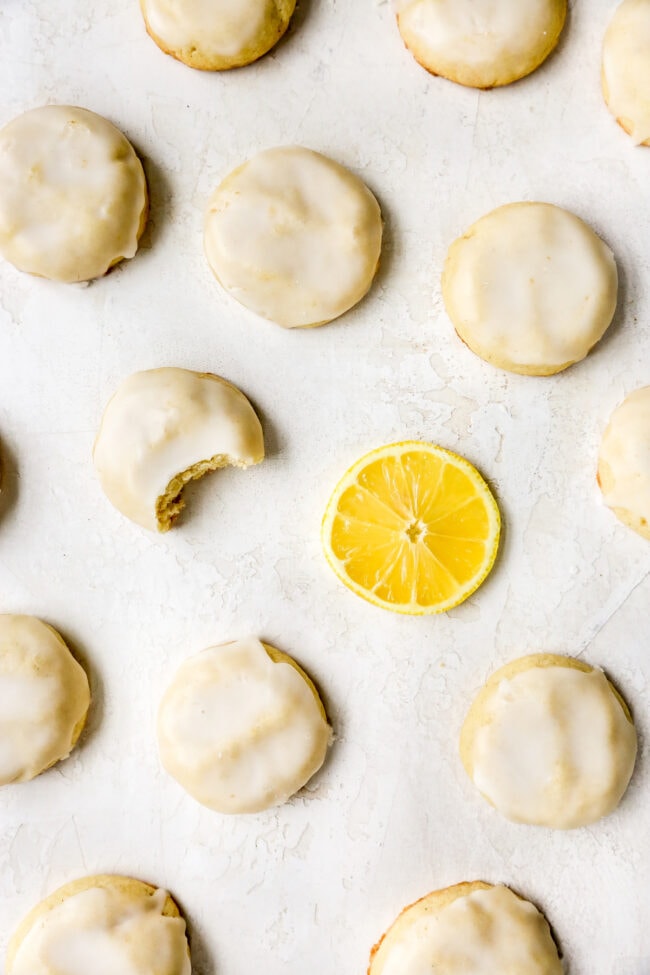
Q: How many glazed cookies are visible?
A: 13